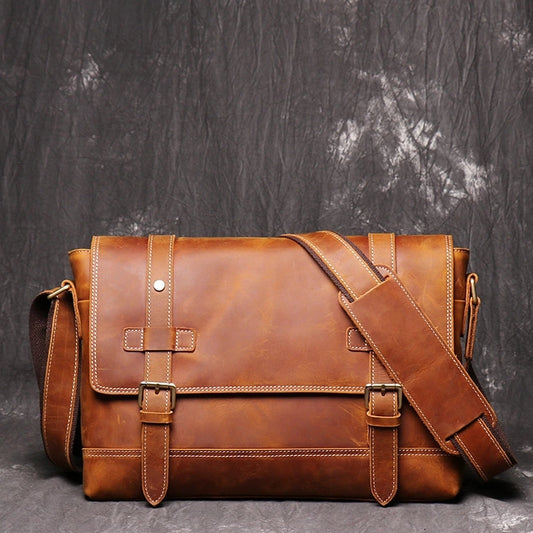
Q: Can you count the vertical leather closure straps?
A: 2